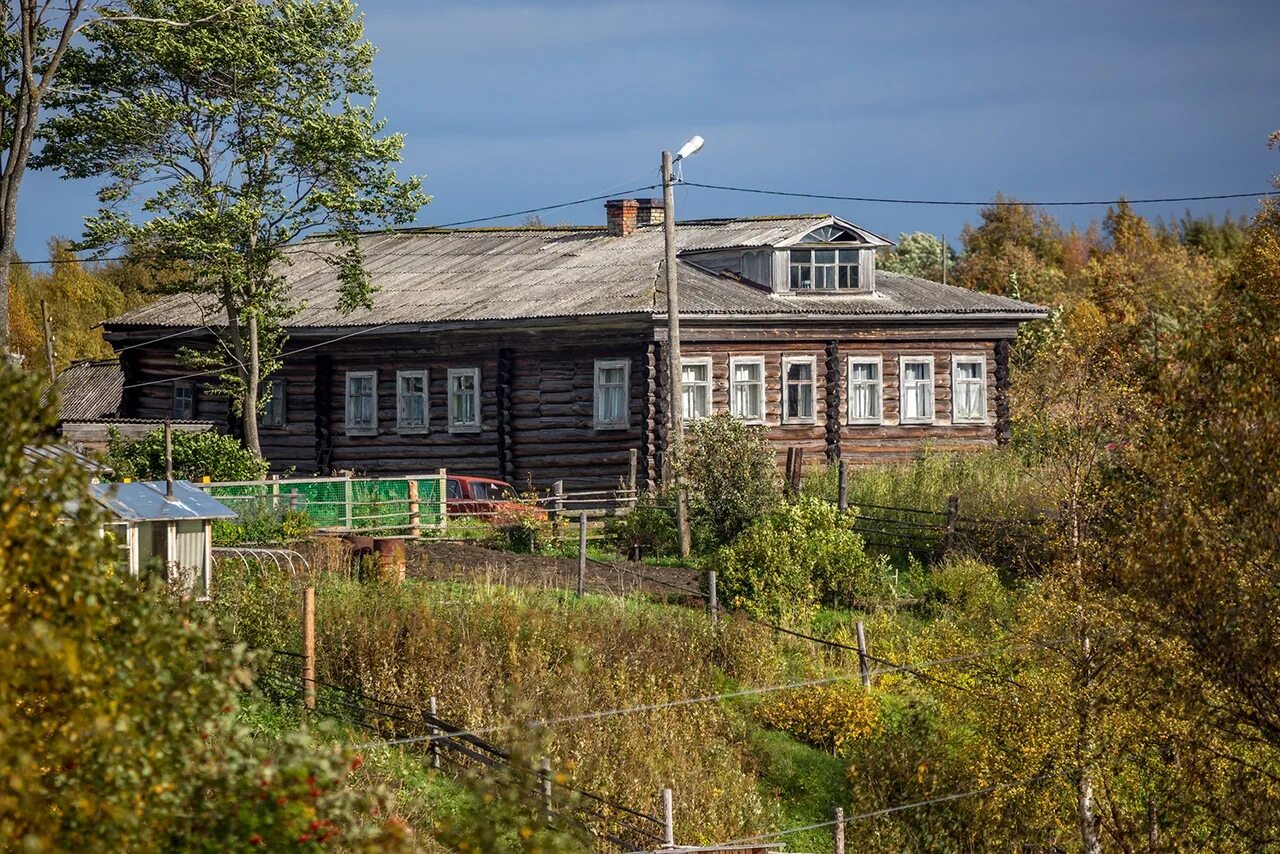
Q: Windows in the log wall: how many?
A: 12